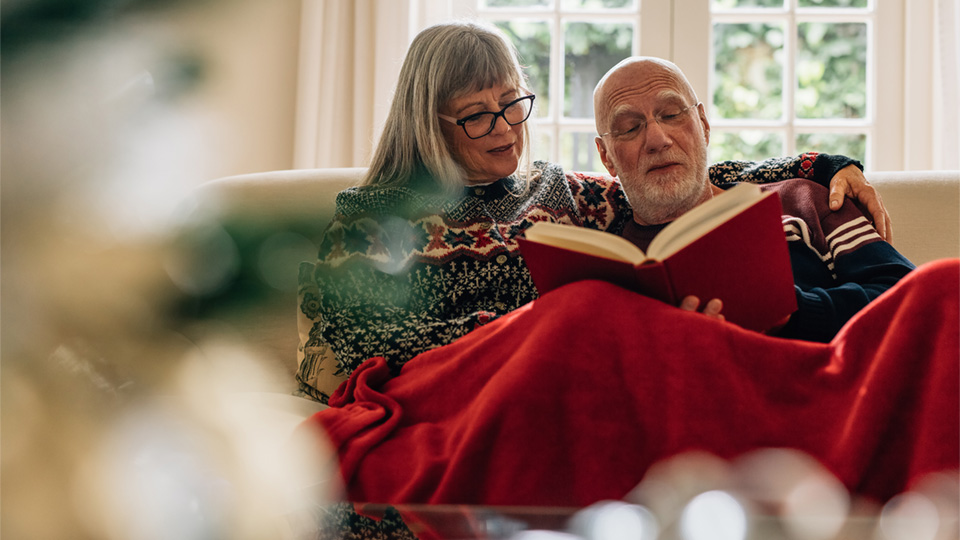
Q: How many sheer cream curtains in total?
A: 2